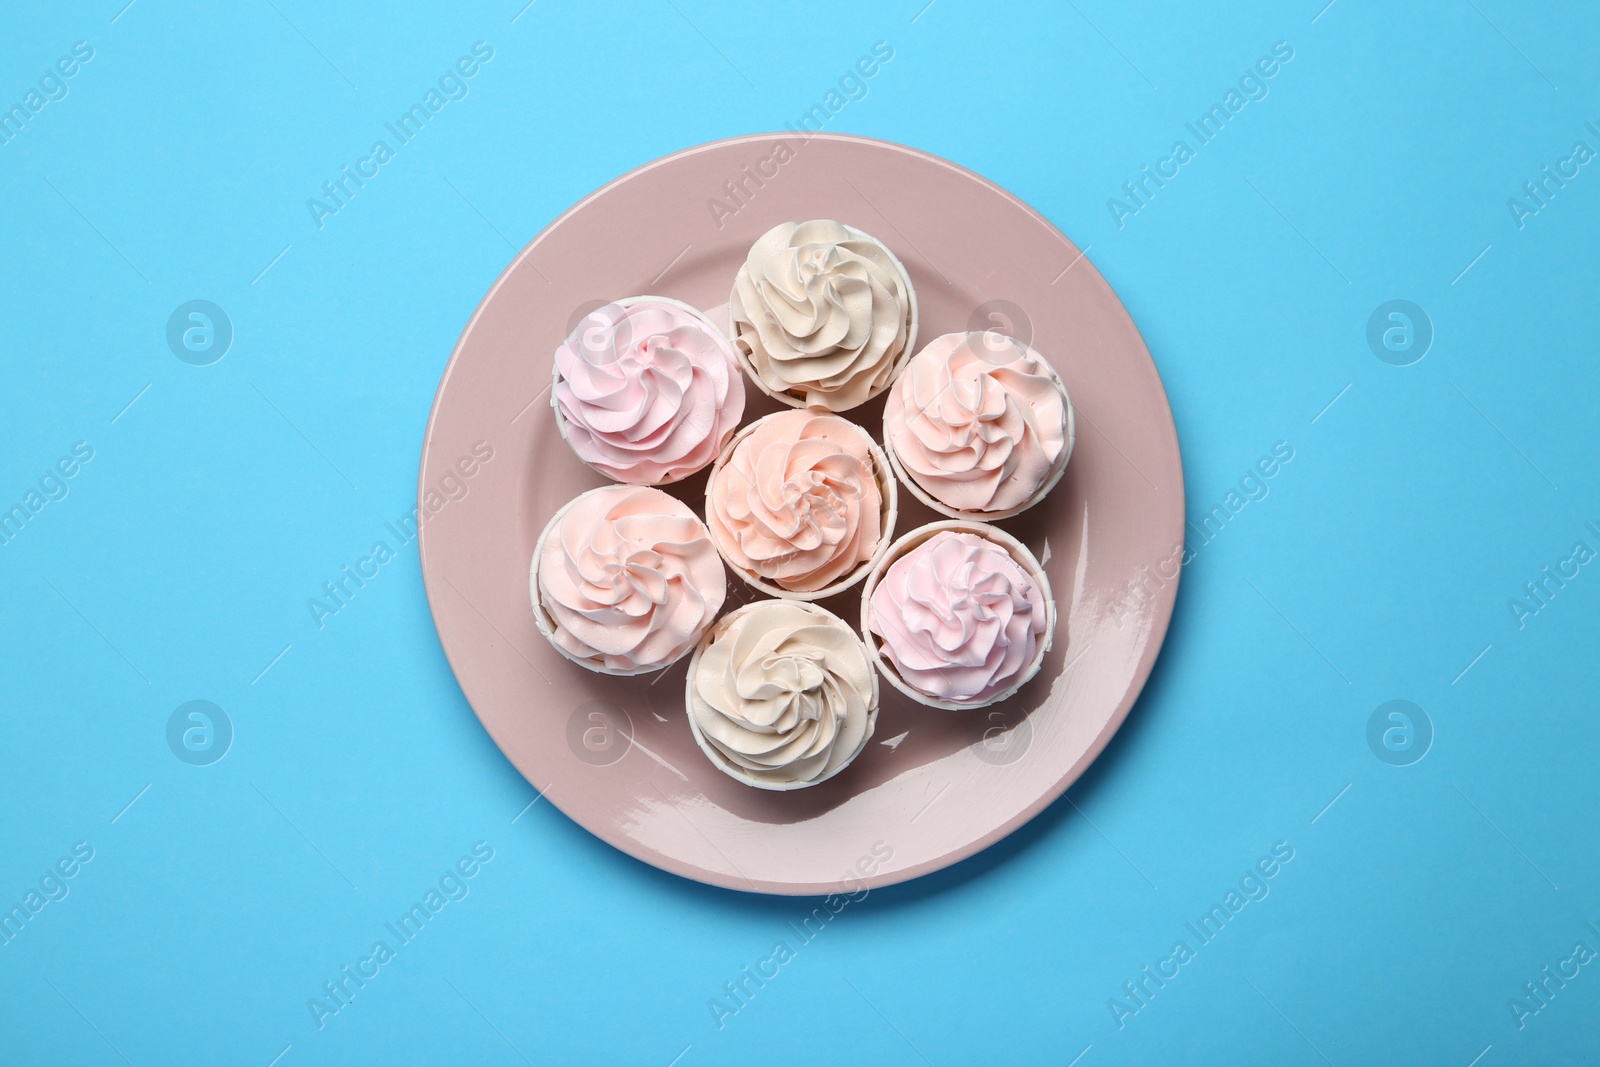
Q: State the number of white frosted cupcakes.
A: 2